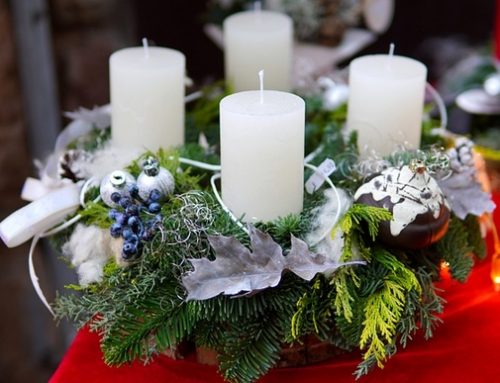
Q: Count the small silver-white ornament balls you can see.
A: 2